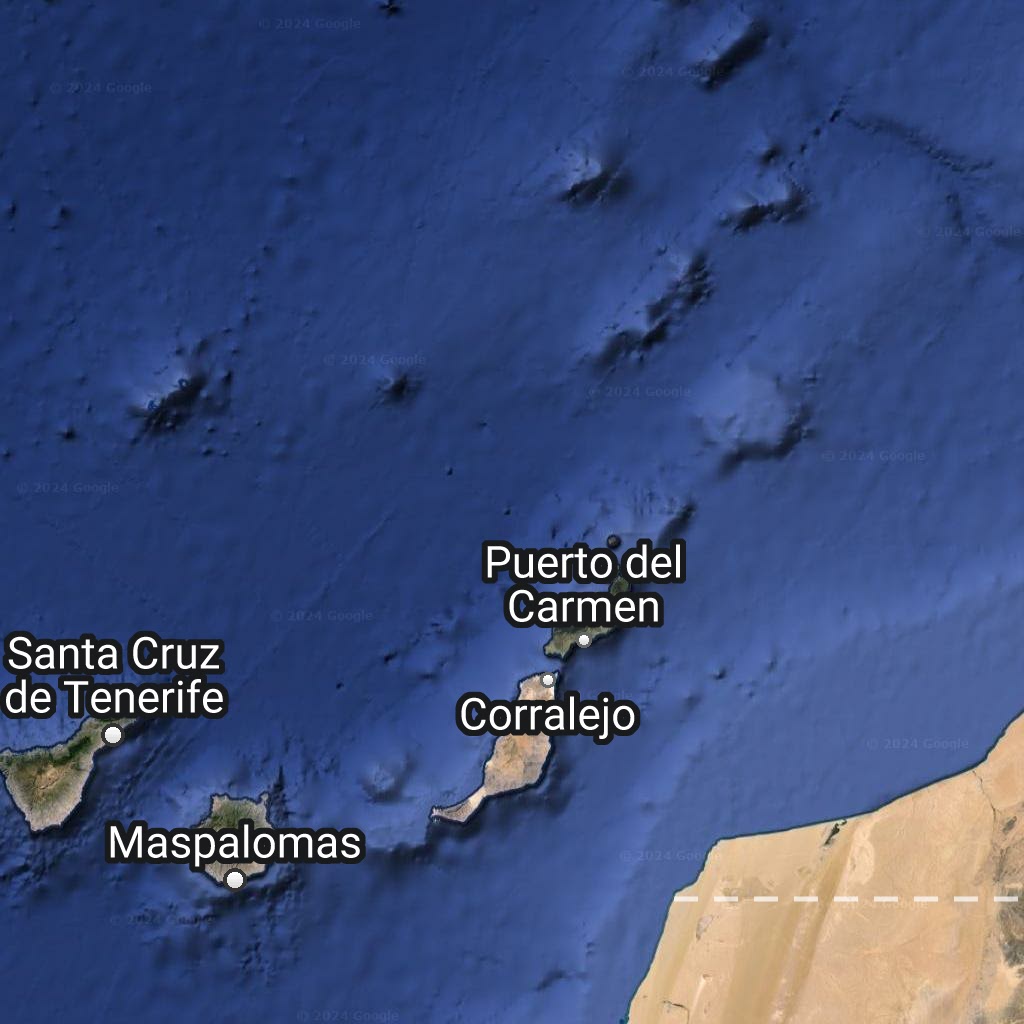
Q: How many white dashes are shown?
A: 9